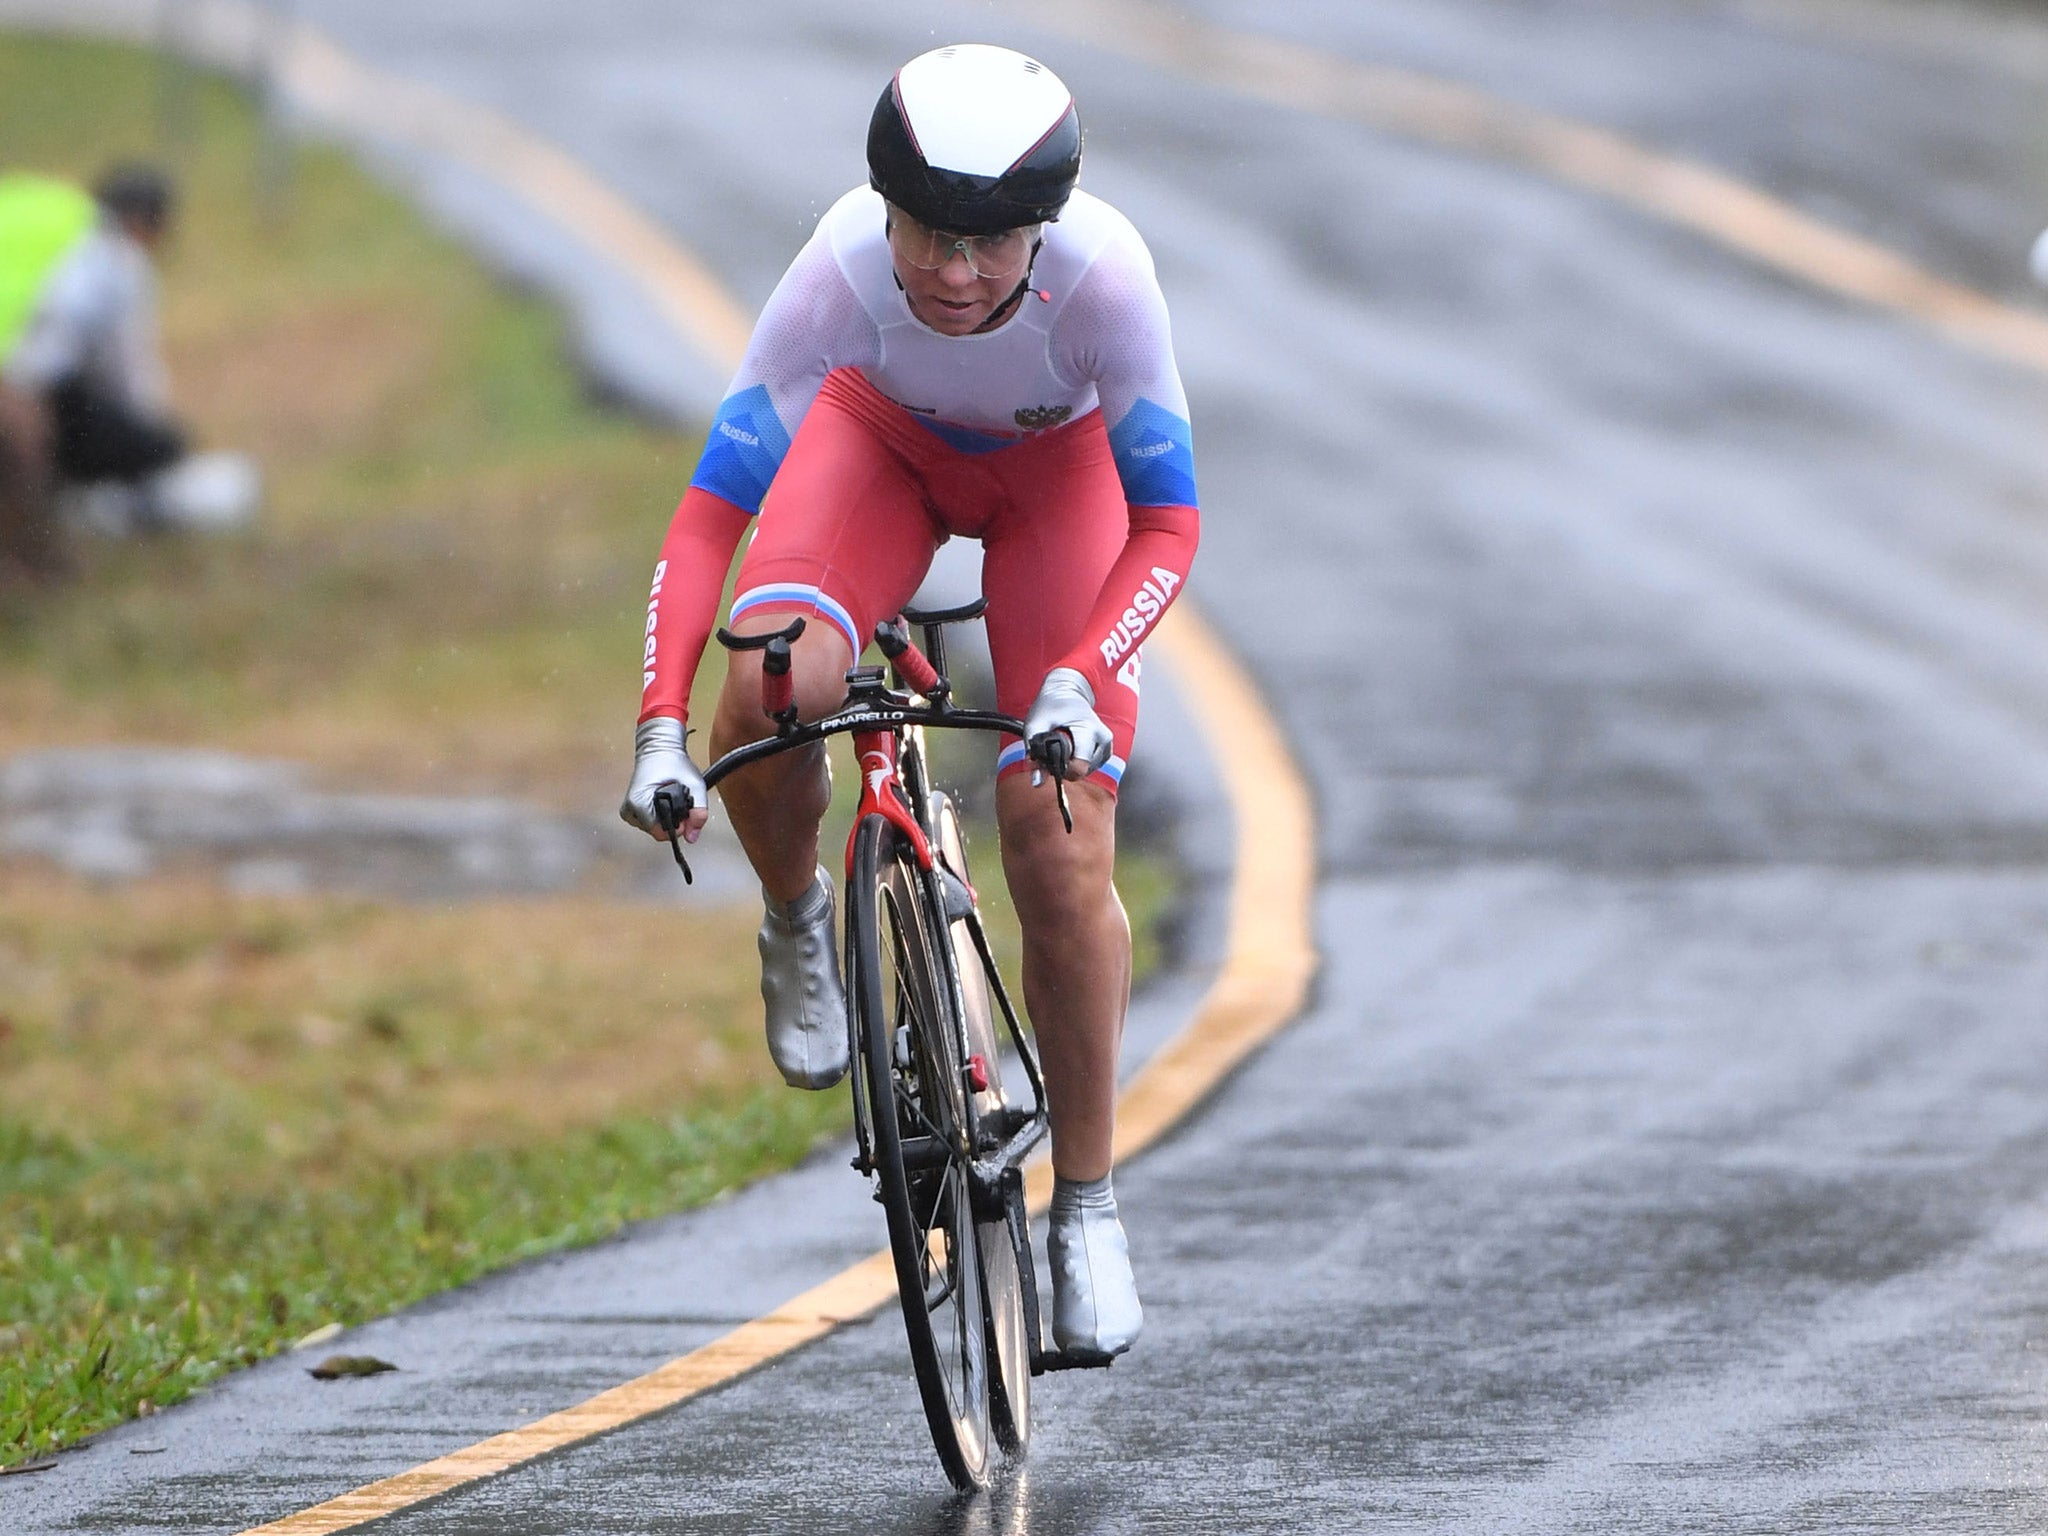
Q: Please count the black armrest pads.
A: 2